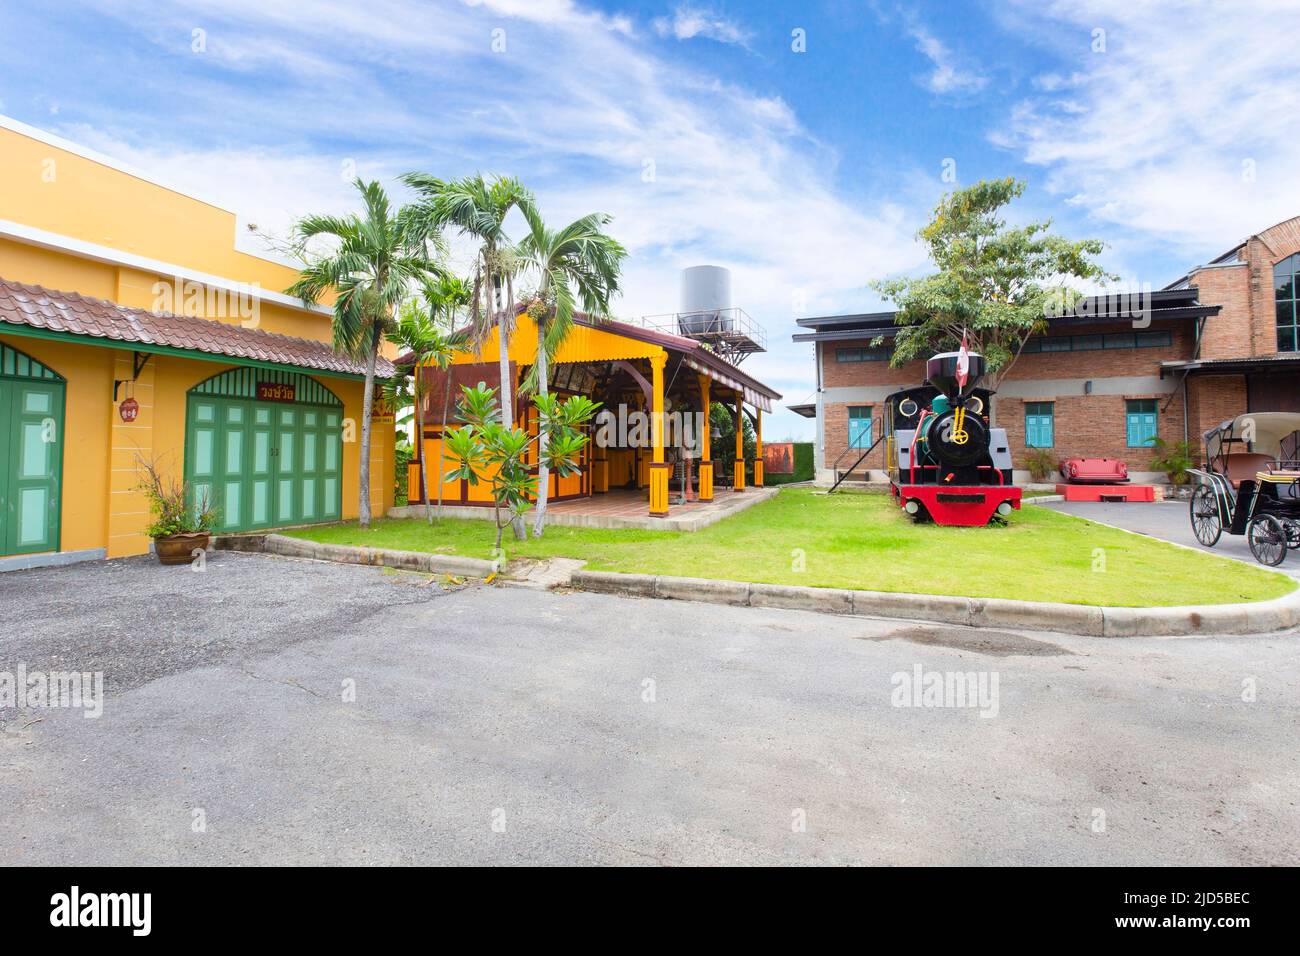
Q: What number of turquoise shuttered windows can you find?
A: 3